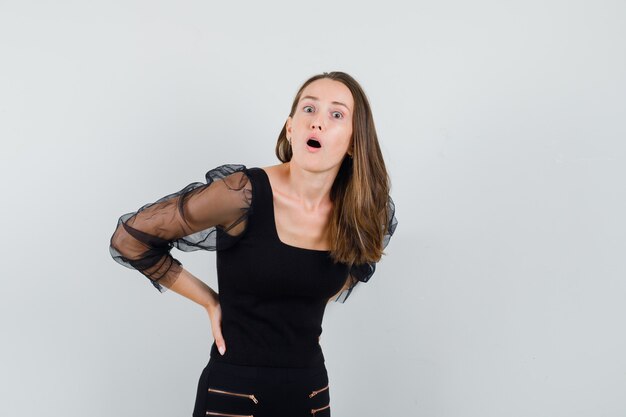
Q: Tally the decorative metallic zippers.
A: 4